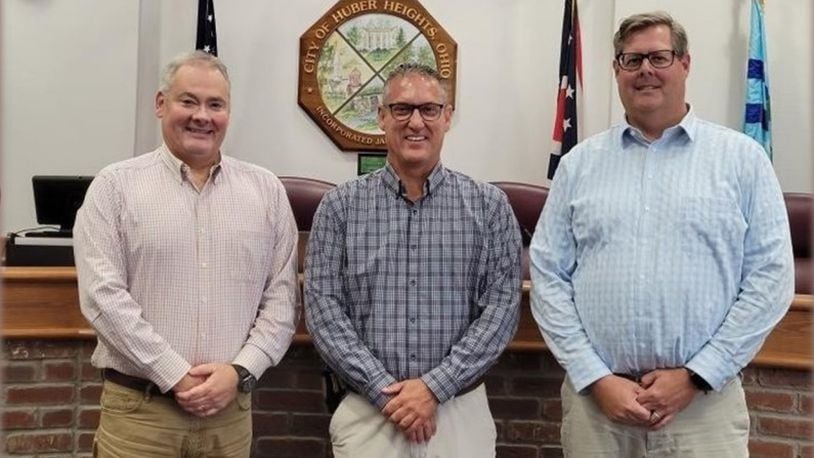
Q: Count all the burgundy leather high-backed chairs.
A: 3